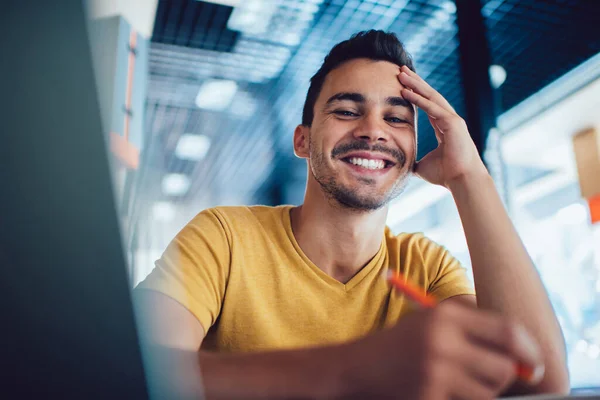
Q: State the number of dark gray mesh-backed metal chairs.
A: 0